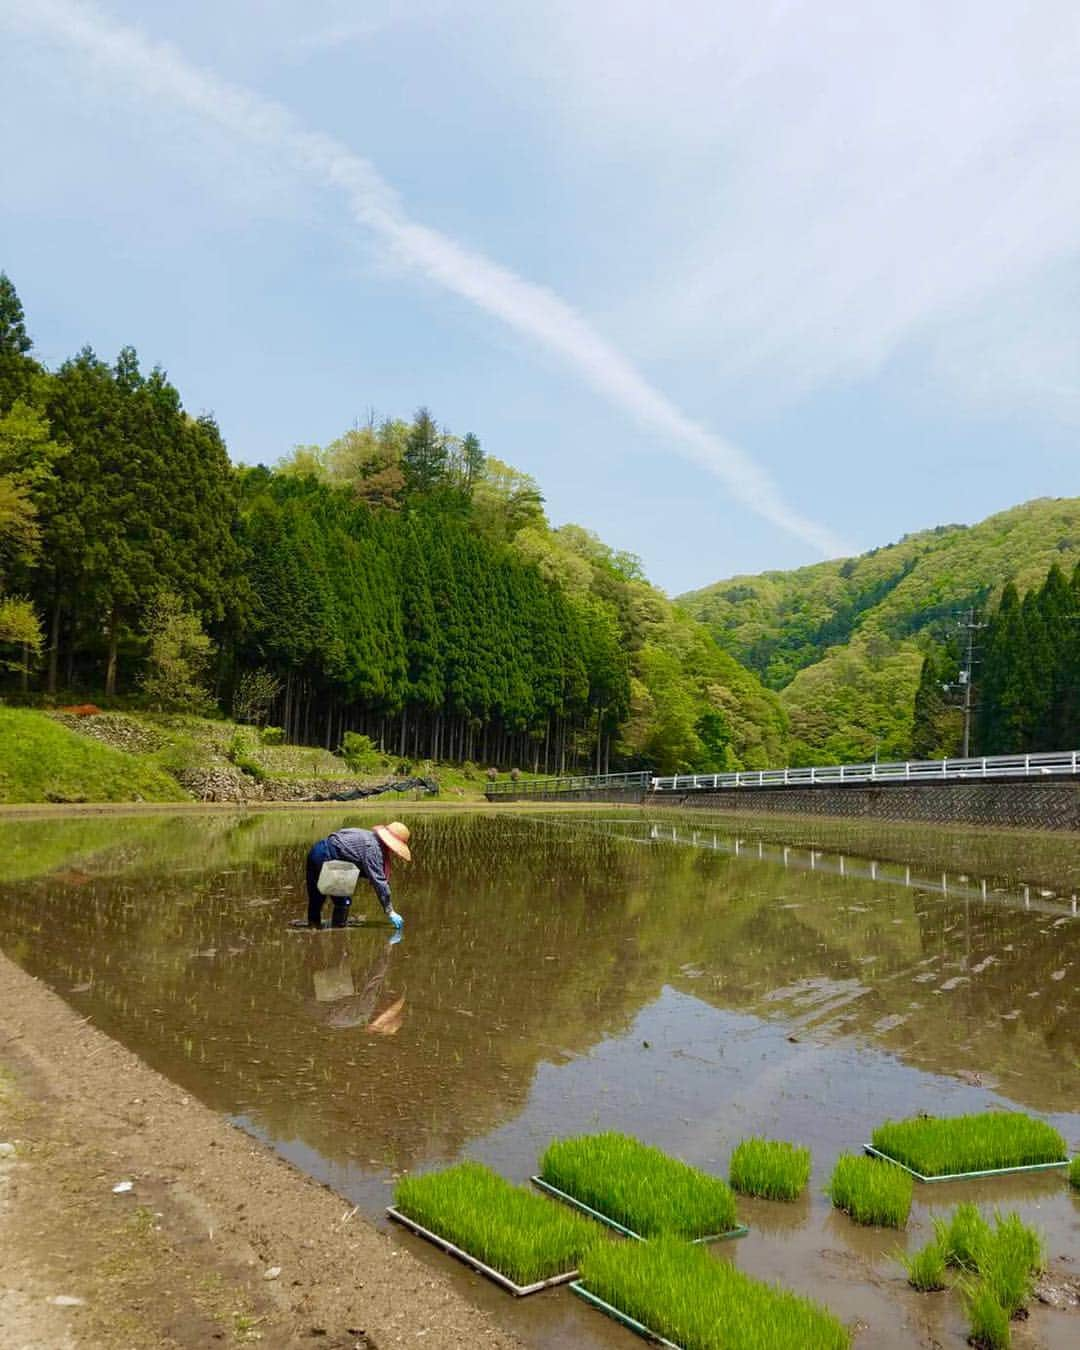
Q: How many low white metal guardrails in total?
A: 1